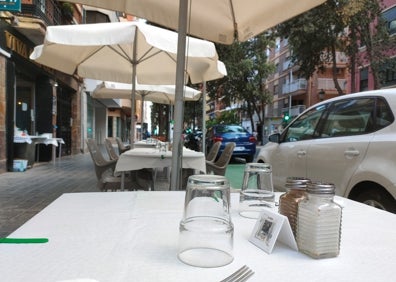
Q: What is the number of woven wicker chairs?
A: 5